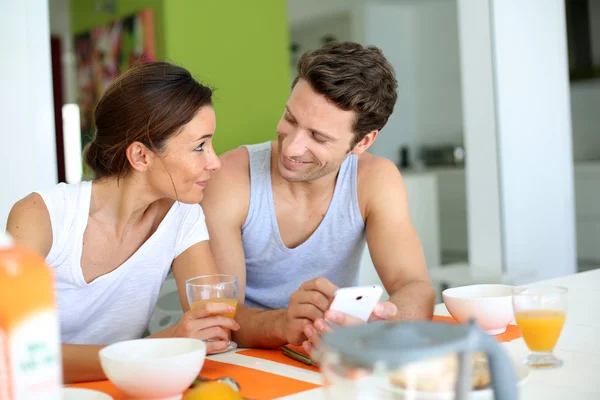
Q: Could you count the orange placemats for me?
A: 2